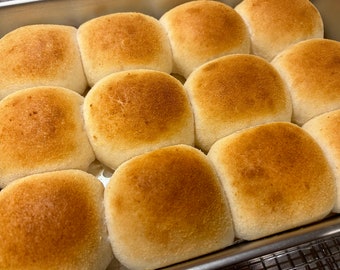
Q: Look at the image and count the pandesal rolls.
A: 12